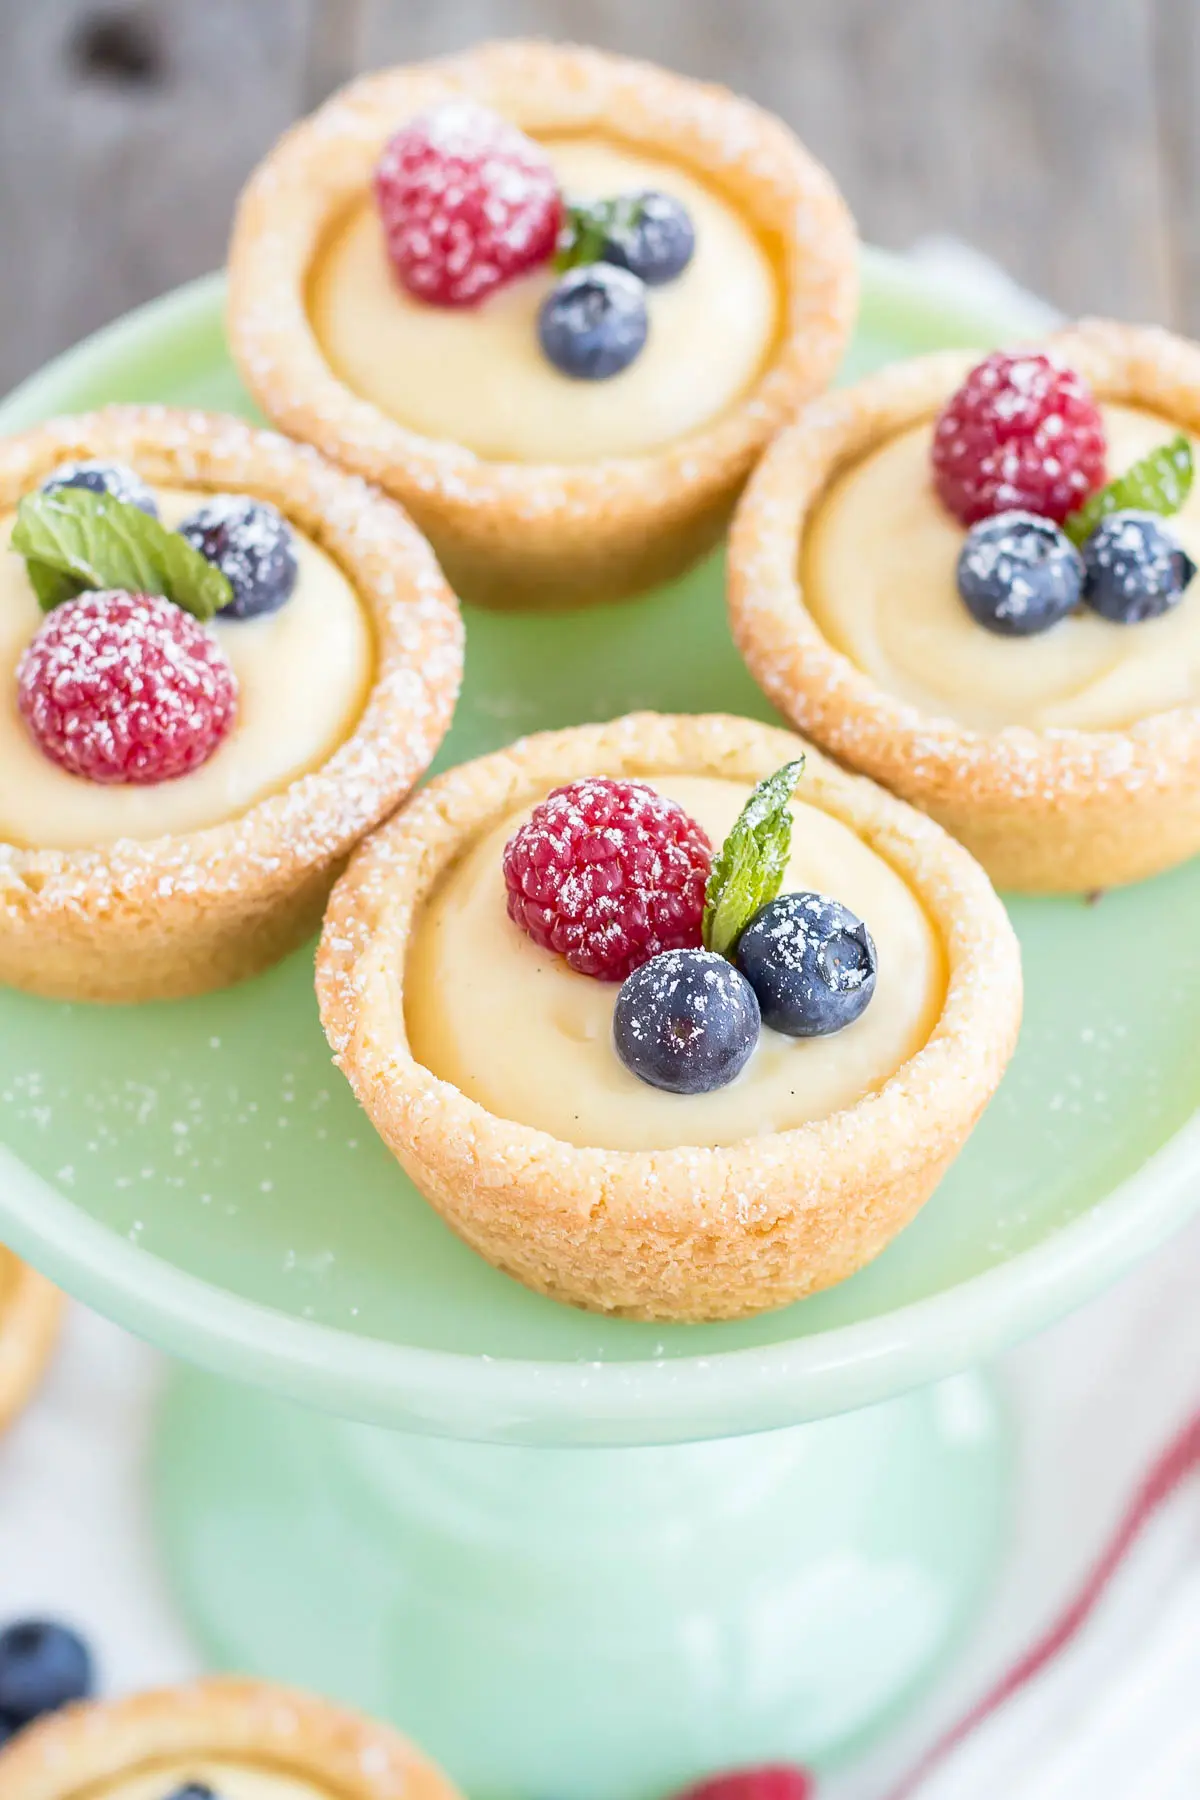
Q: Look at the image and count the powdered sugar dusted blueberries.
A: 8